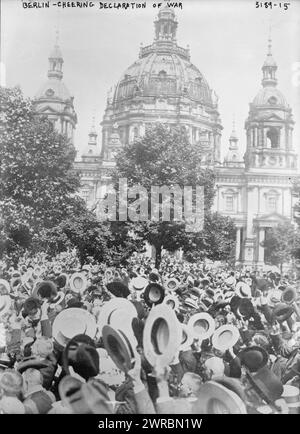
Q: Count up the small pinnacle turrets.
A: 2